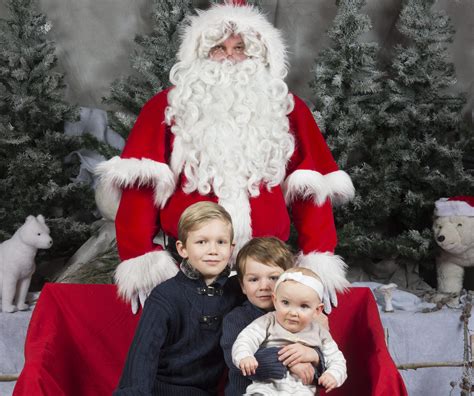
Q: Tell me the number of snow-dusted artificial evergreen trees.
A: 4